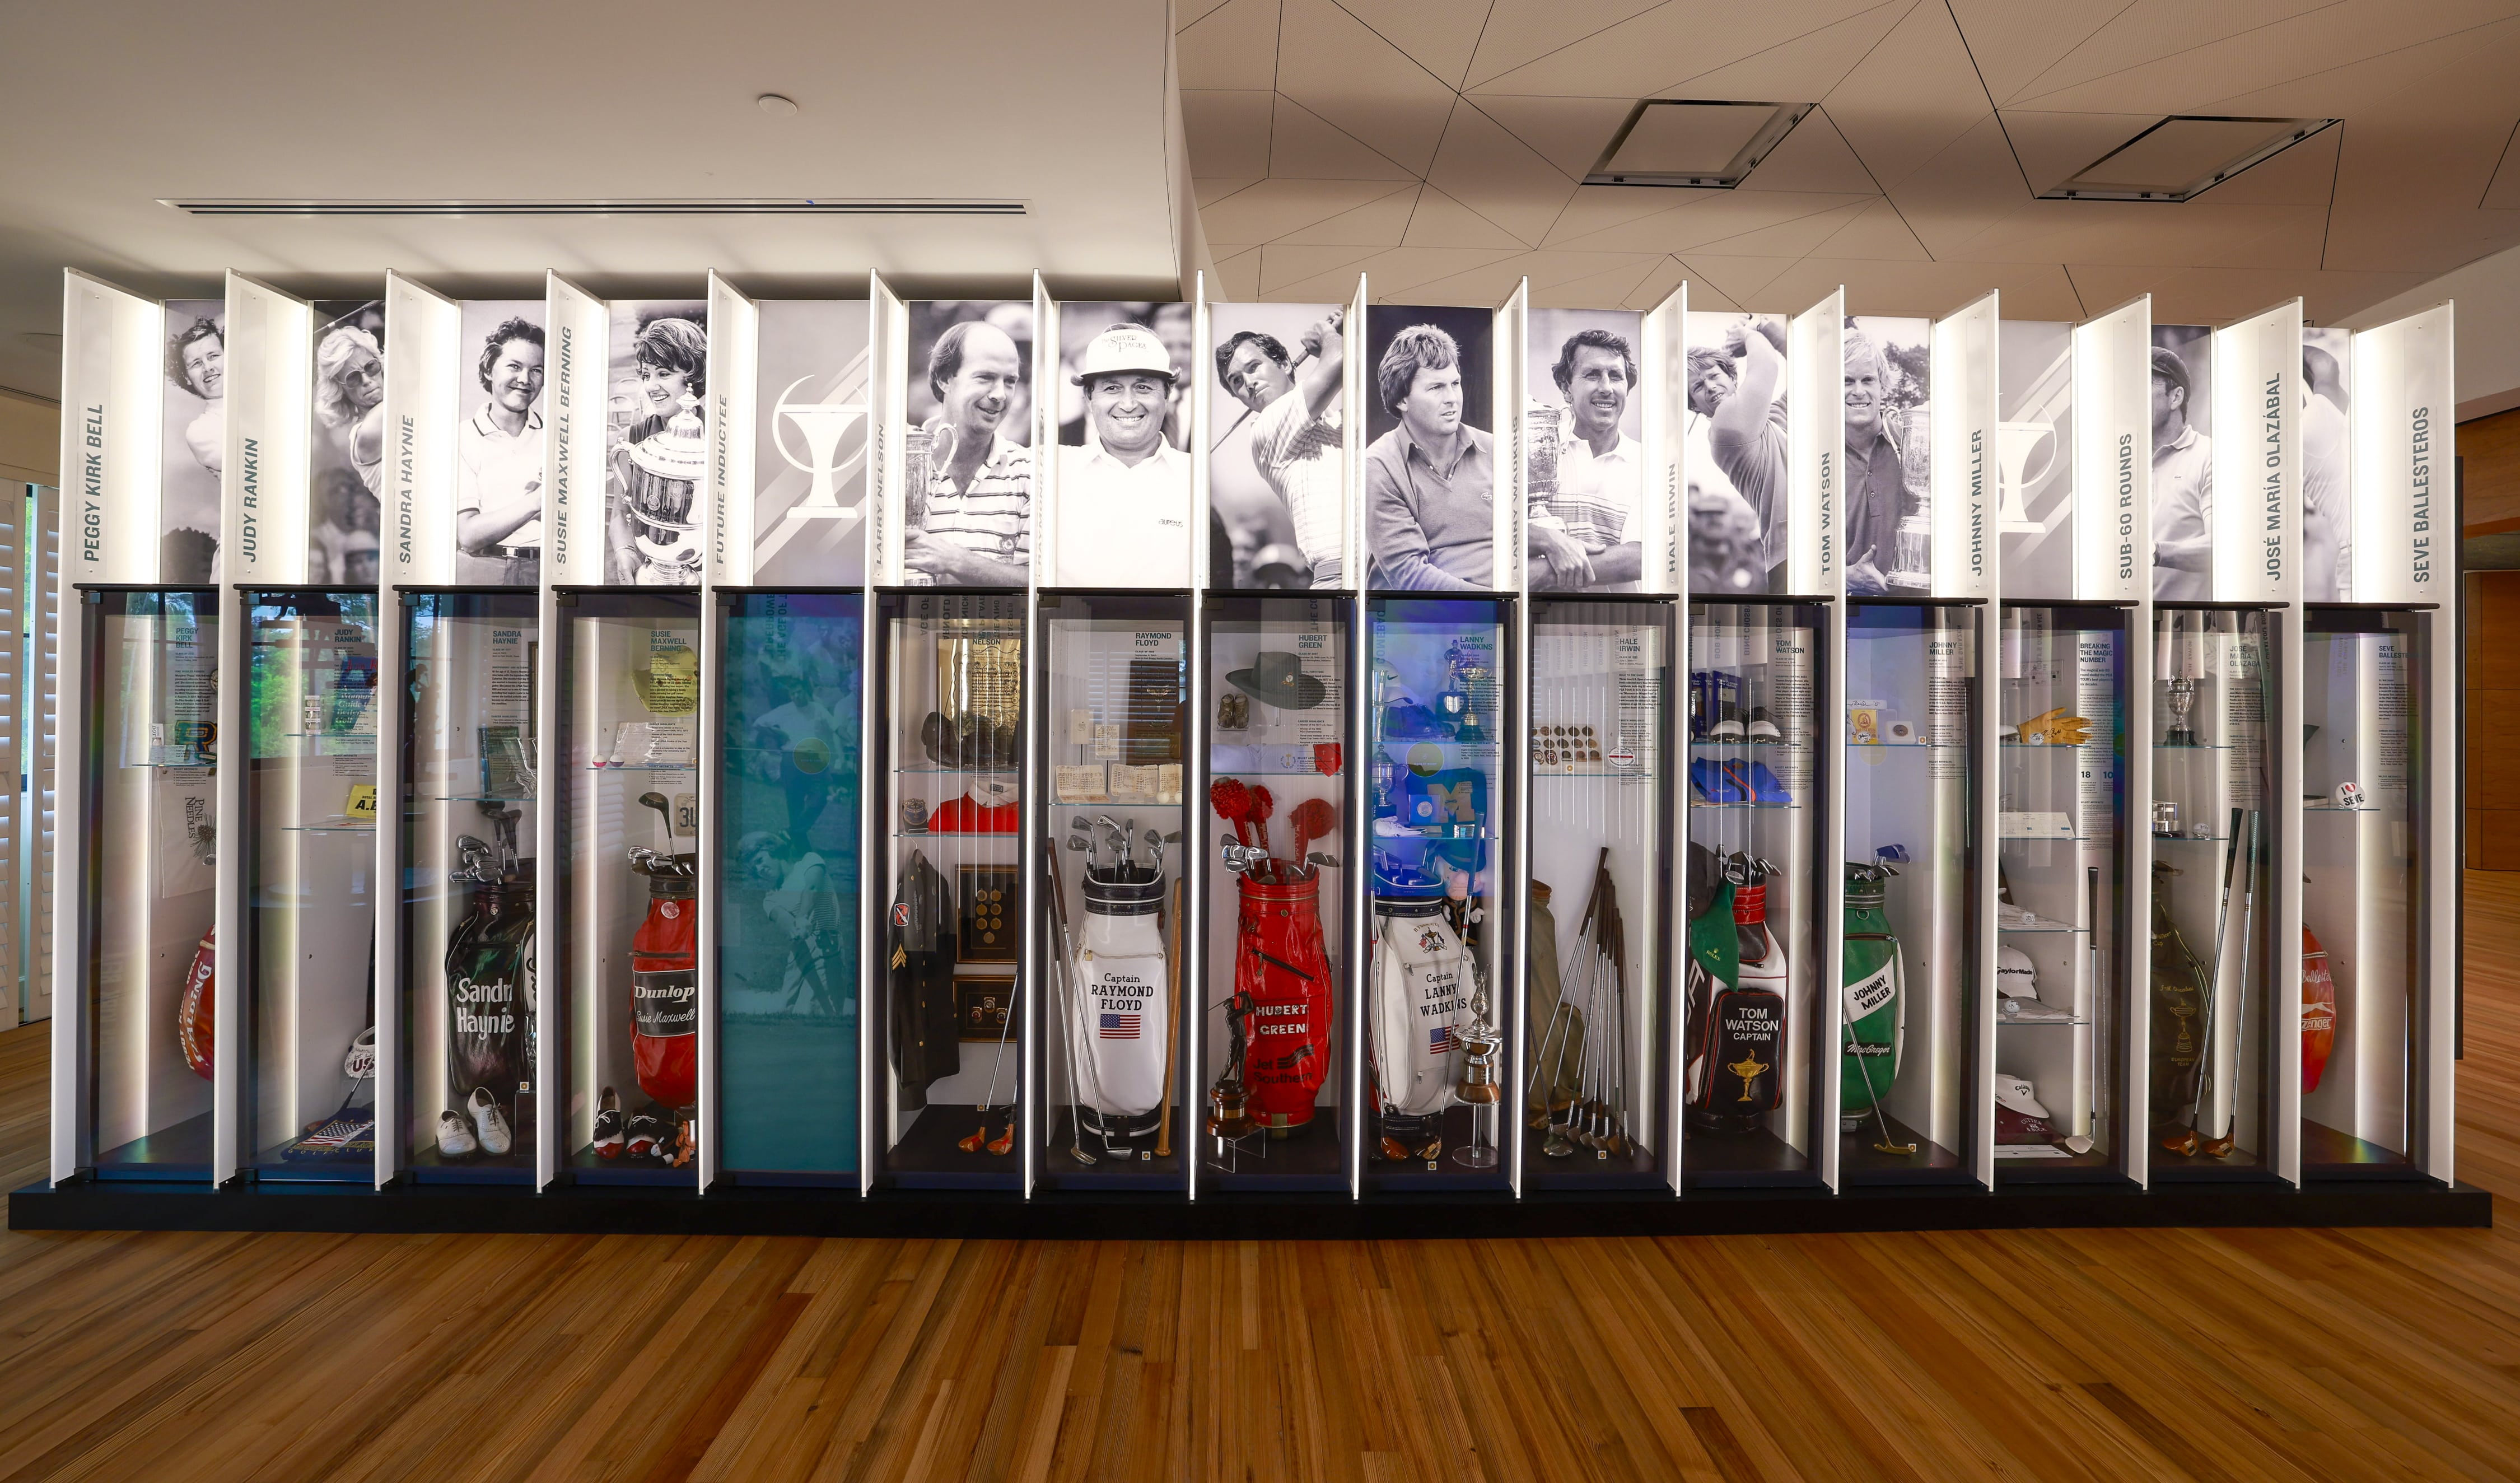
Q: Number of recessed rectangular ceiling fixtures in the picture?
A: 2